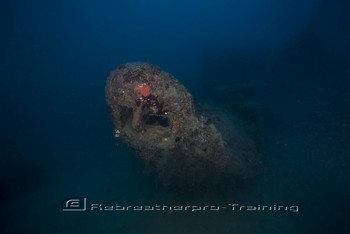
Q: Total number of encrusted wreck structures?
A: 1